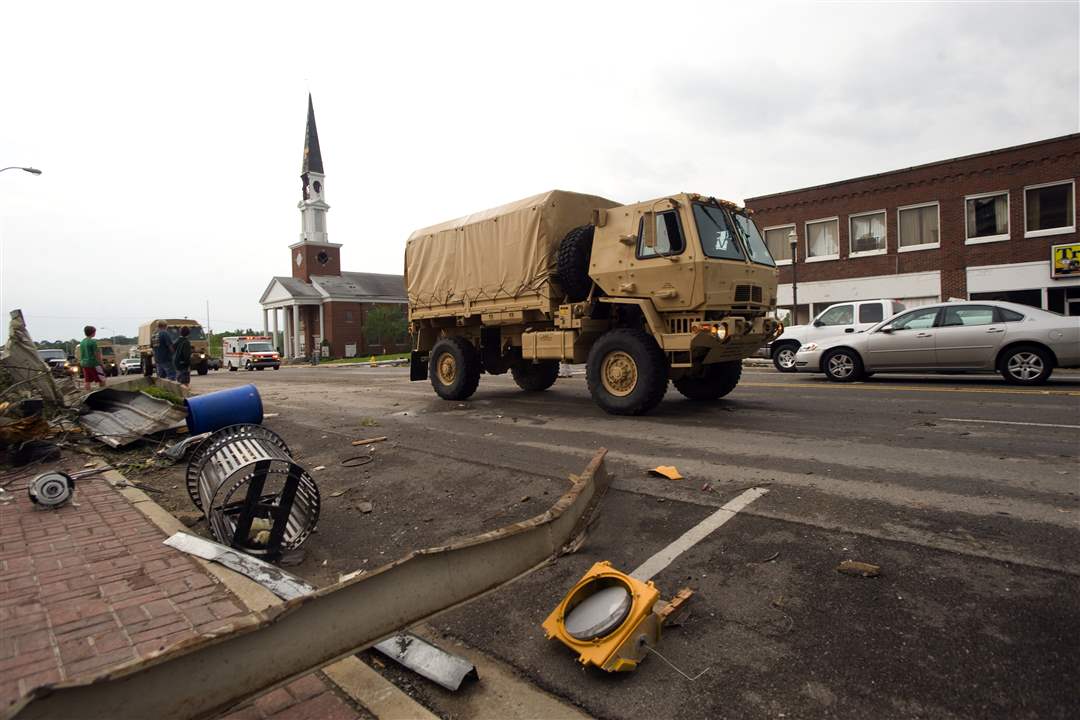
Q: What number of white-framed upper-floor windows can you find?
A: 6